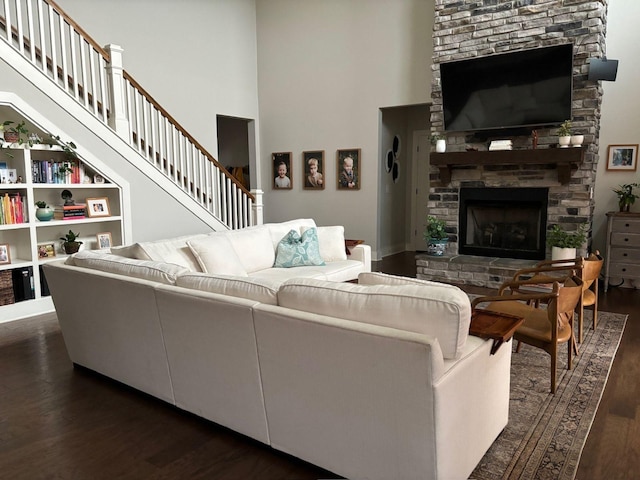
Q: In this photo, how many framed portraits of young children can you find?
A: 3